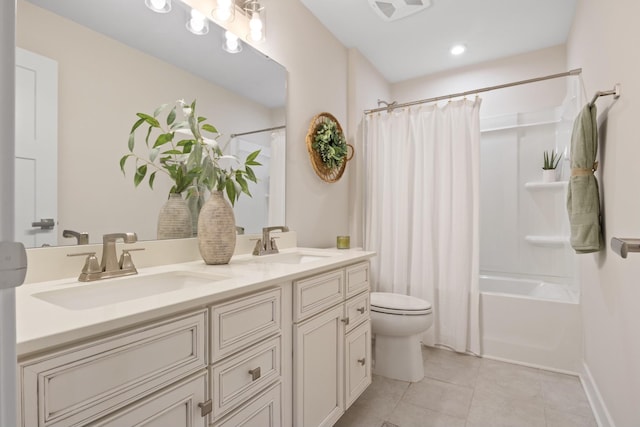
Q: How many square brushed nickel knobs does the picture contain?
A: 5